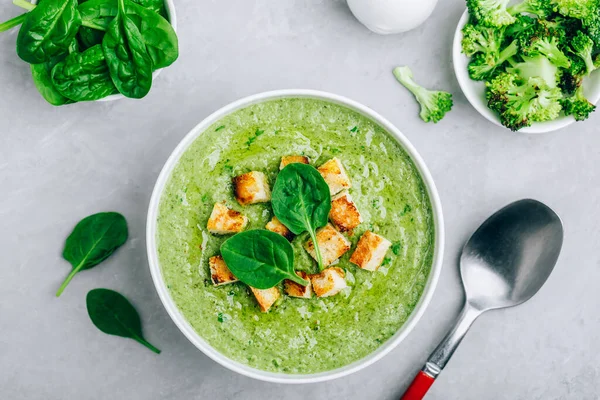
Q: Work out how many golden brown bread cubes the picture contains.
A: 12